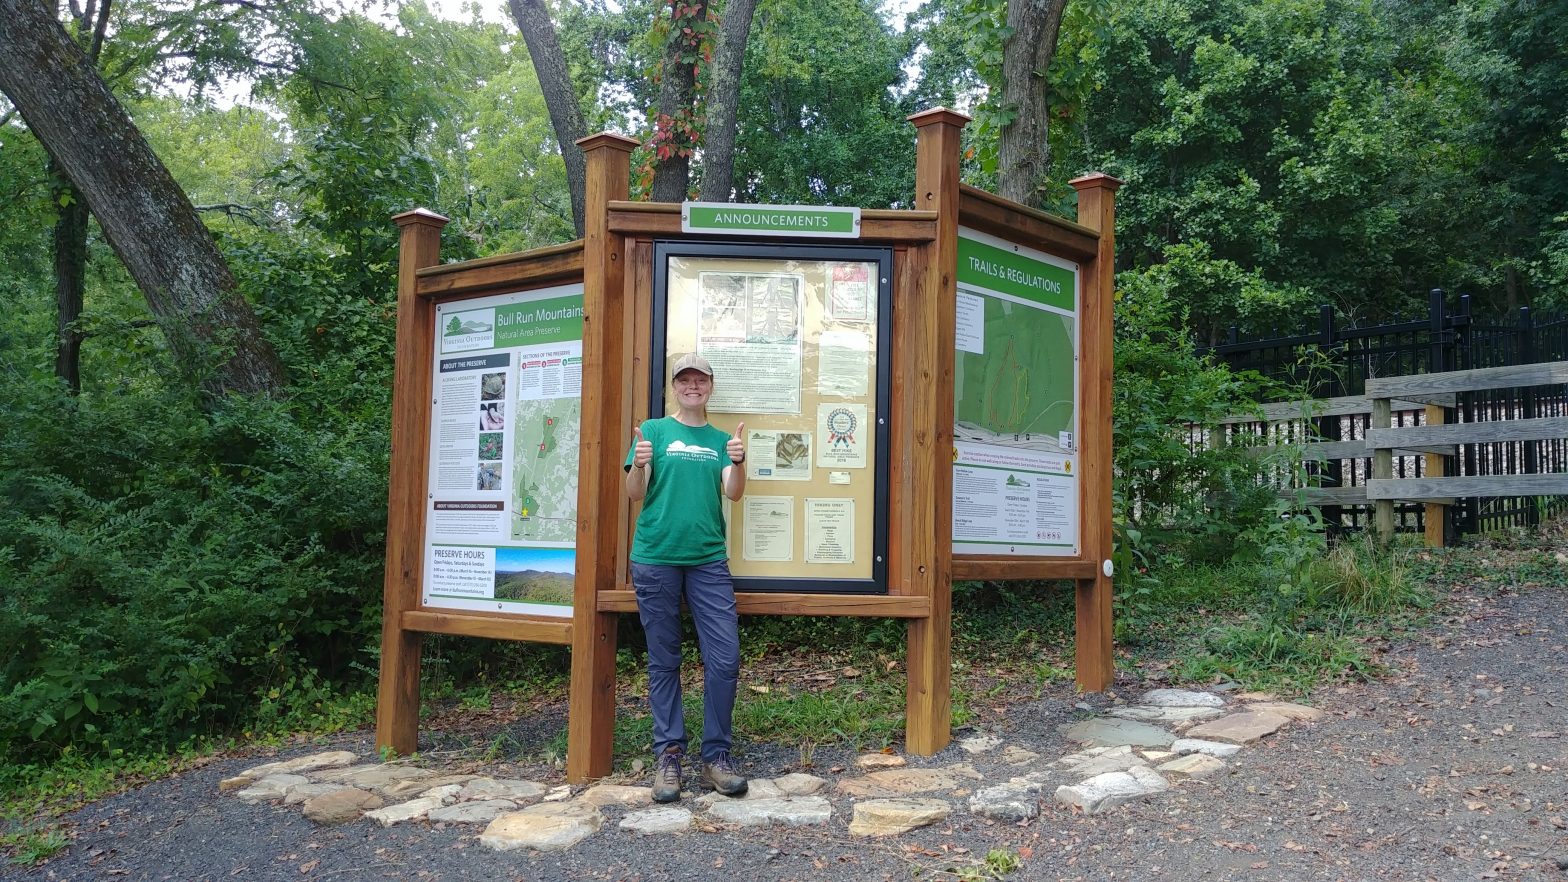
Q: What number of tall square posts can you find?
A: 4